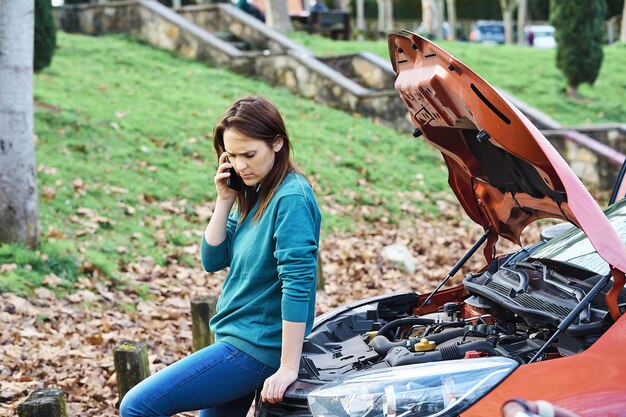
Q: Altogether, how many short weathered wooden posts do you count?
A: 3